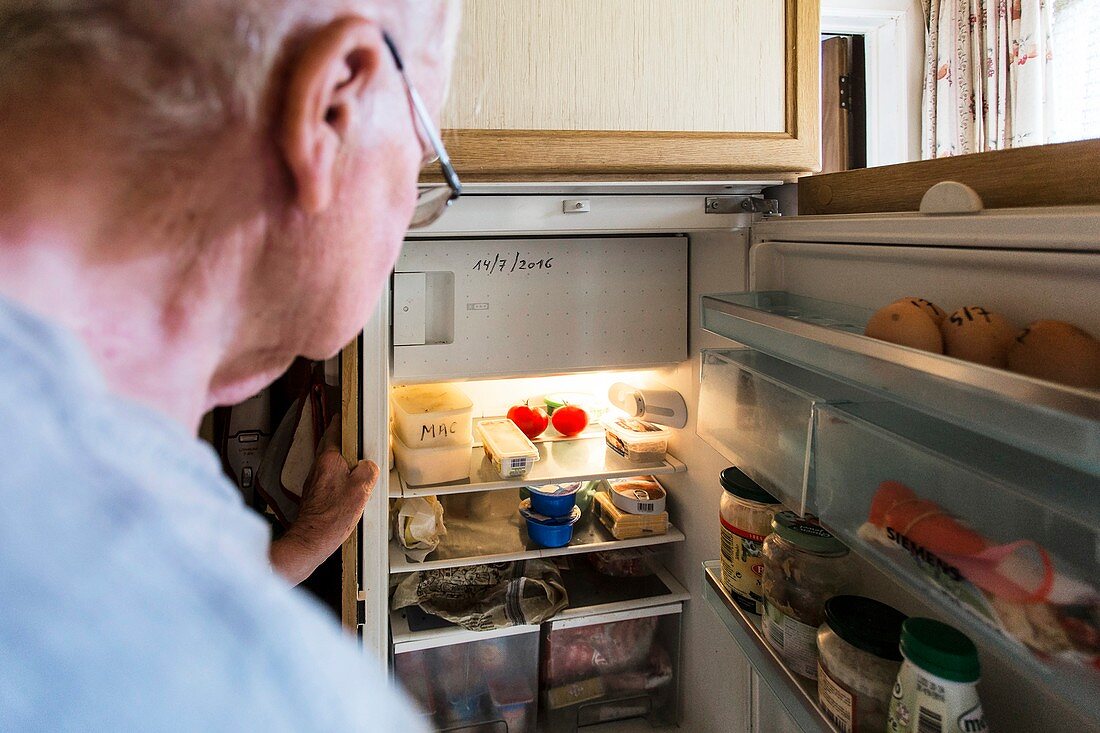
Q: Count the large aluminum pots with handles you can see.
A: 0